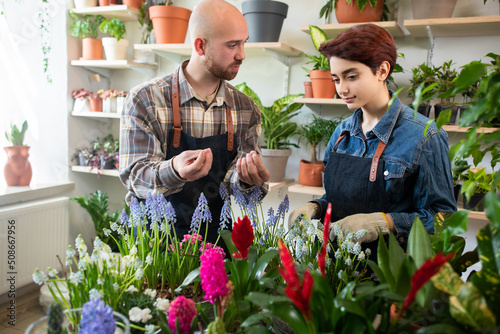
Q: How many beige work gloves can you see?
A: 2